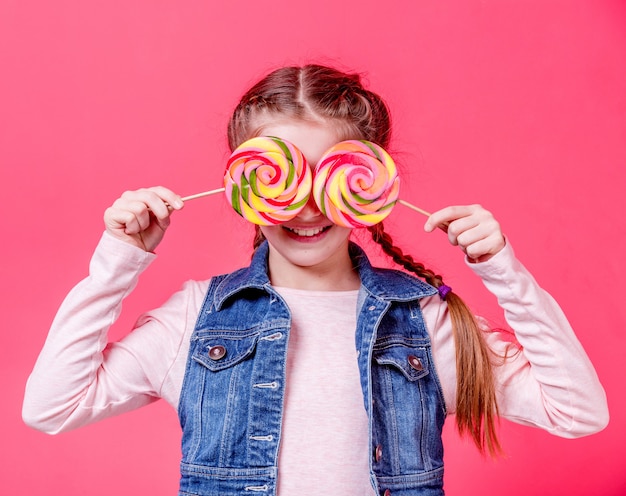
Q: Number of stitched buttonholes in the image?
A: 4